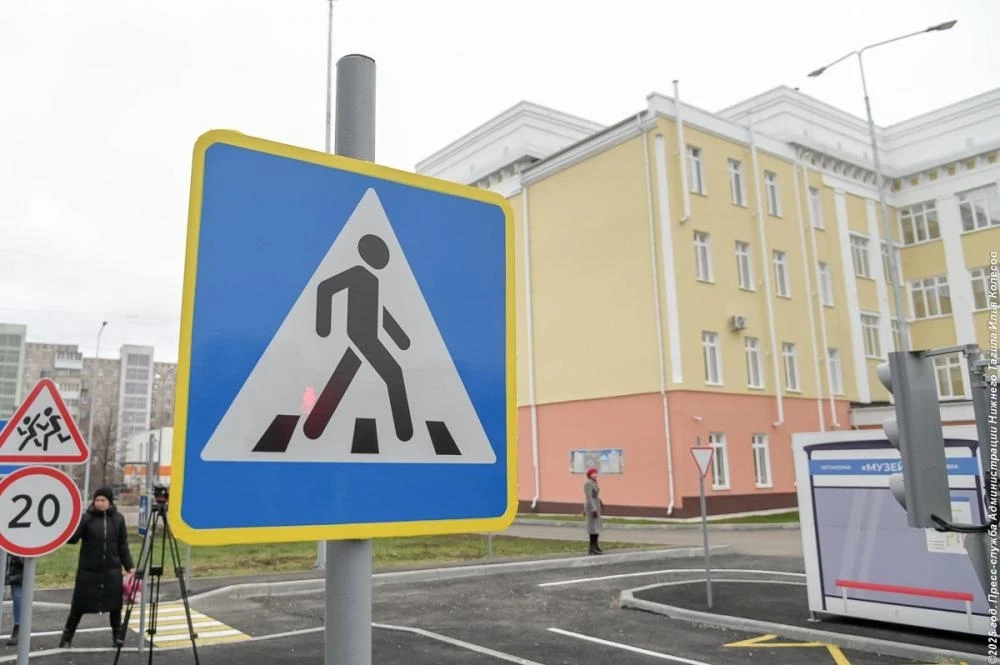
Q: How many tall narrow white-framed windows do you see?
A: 14